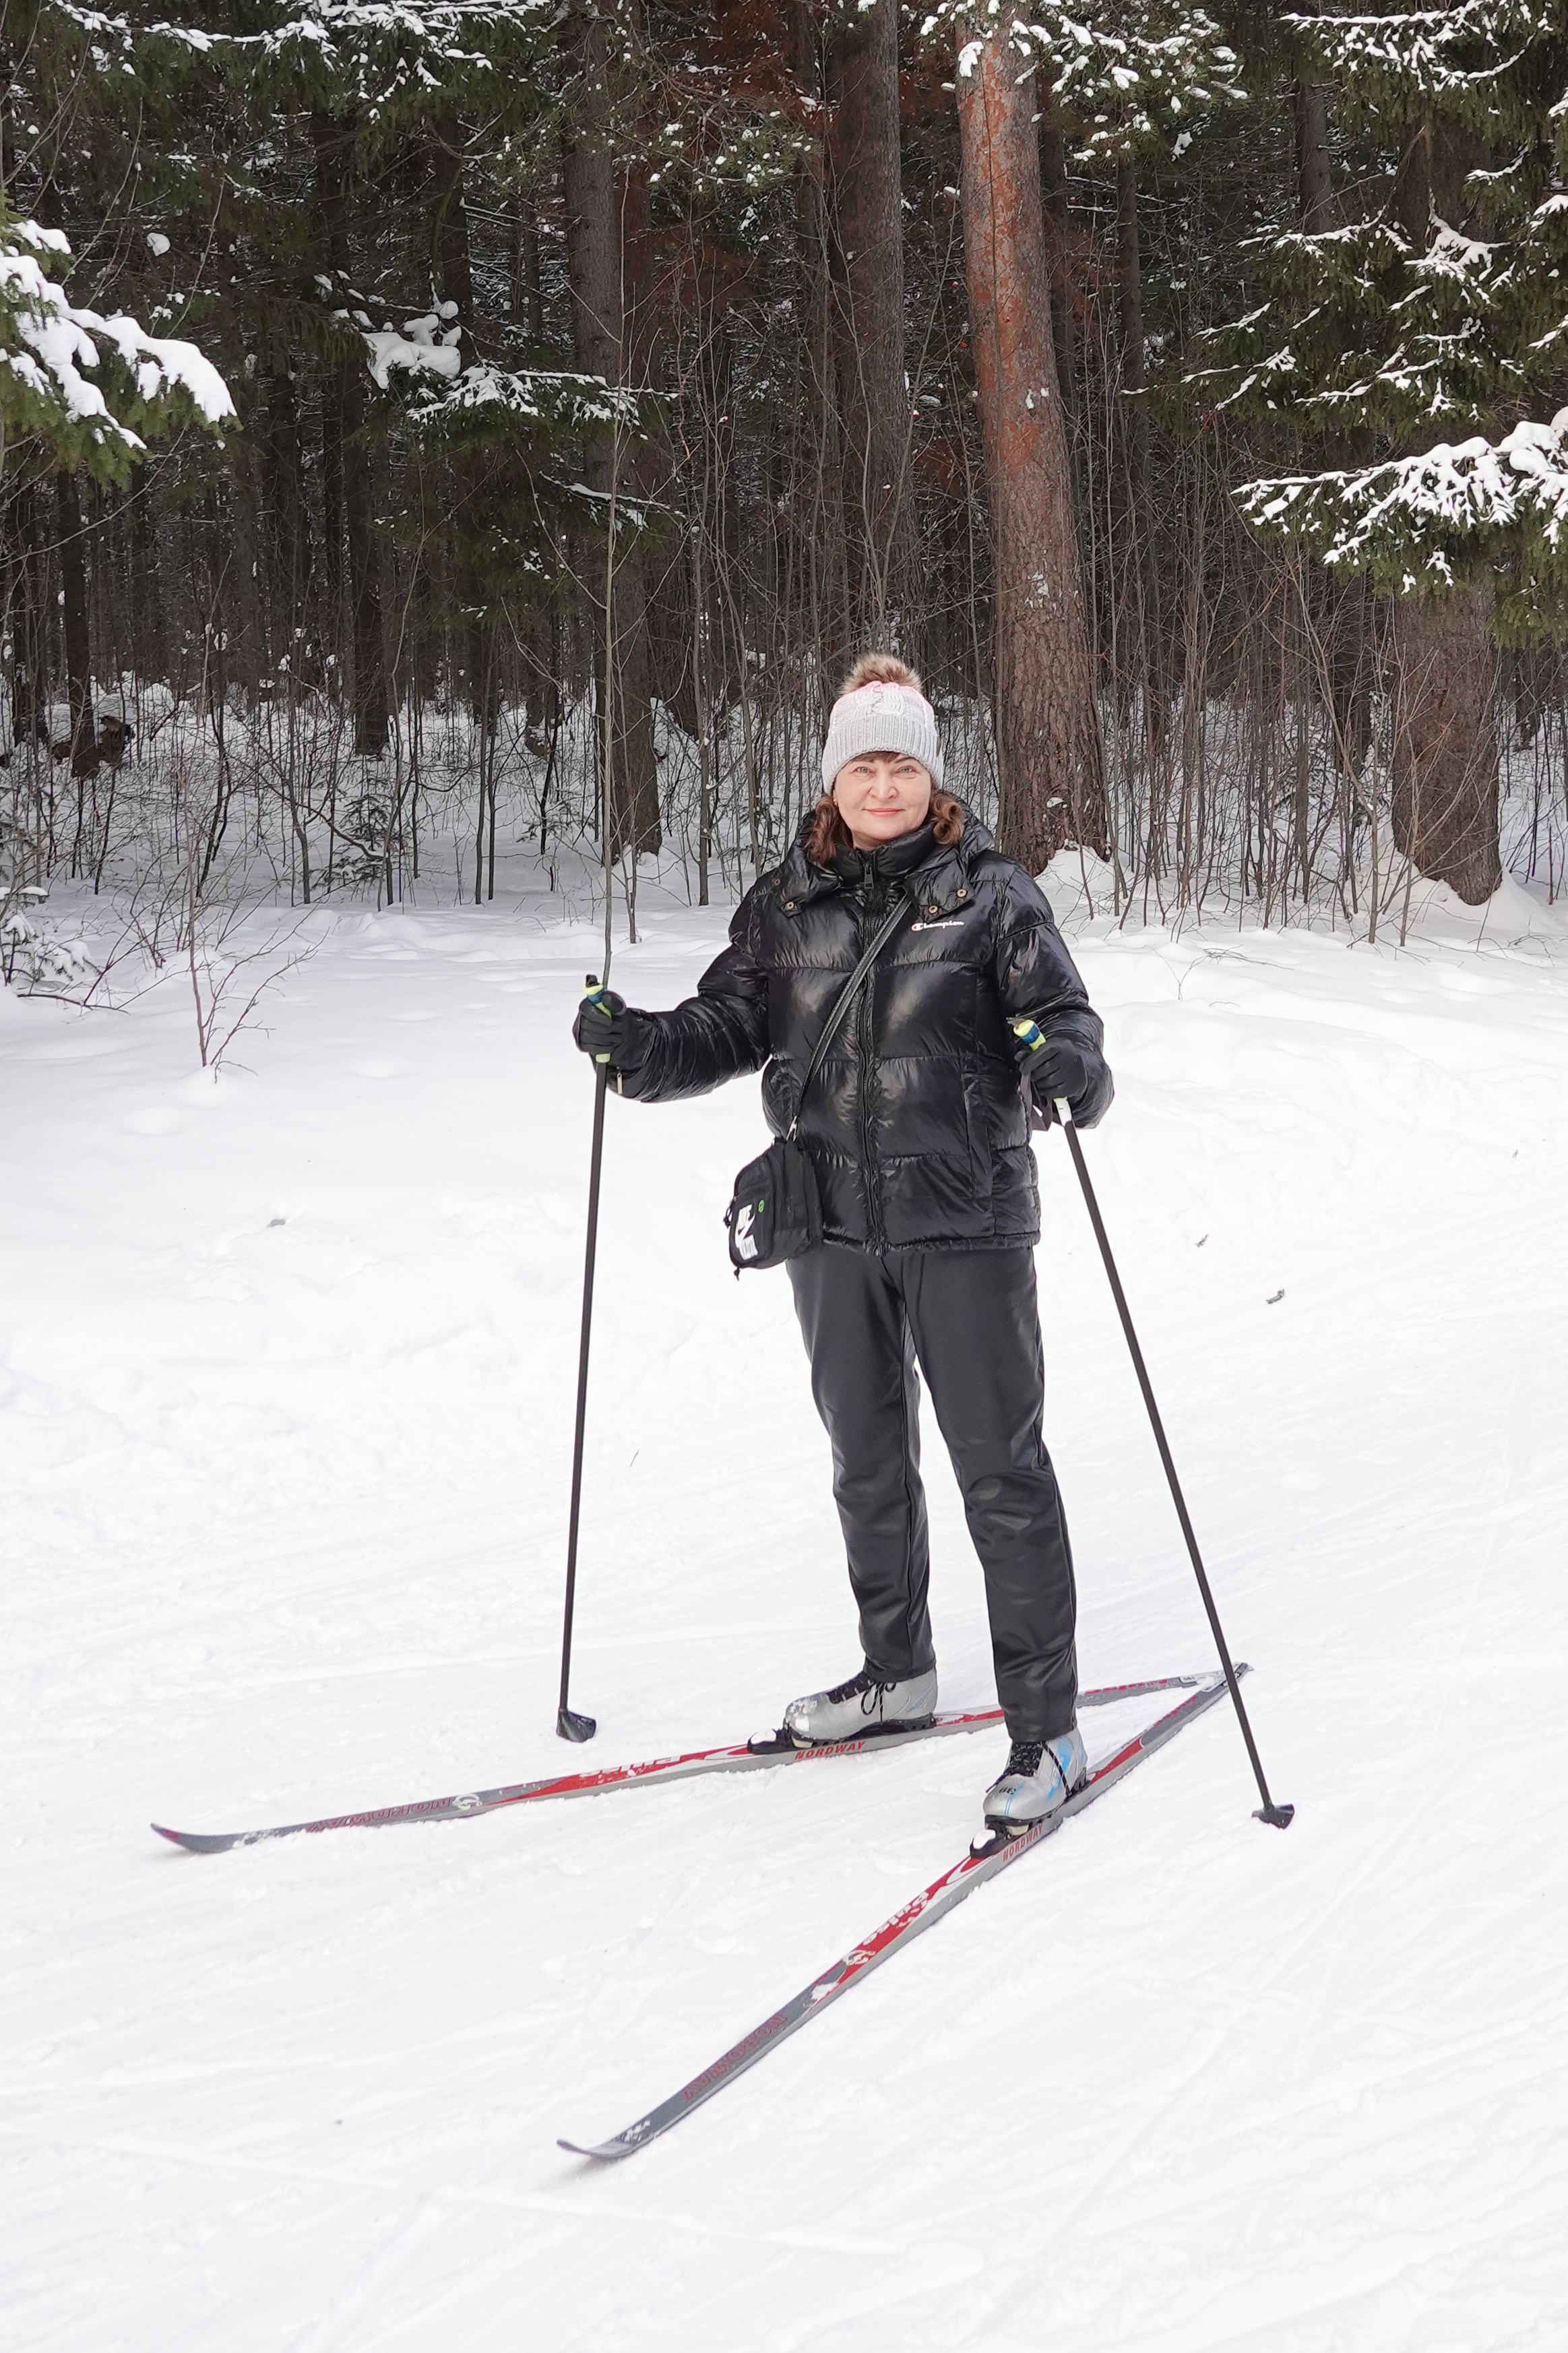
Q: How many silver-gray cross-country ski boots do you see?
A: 2